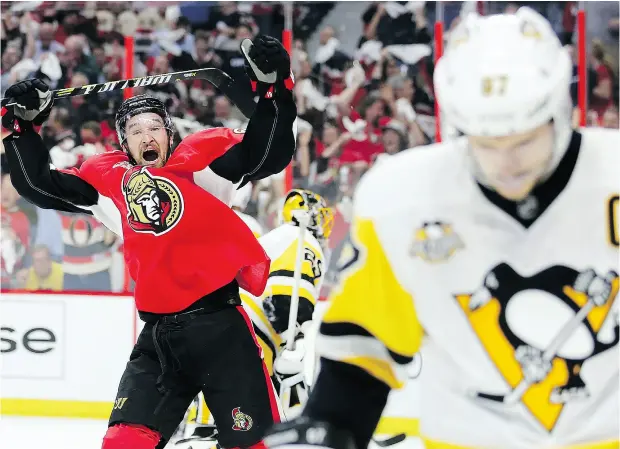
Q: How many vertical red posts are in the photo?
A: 4